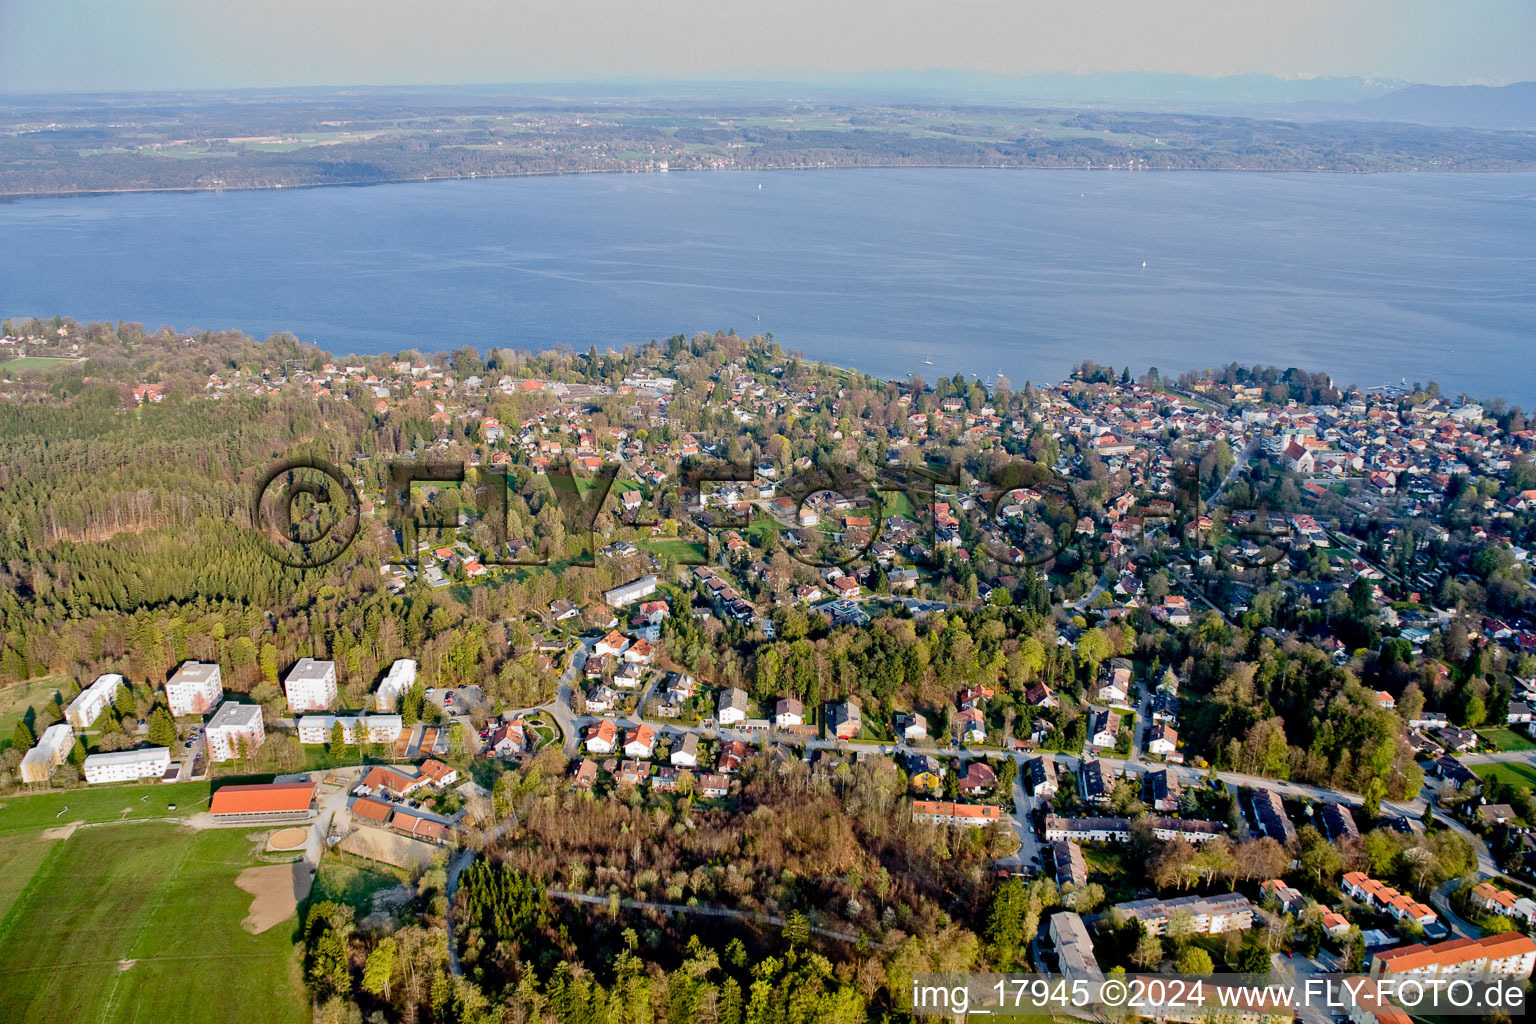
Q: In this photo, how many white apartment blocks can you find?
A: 8